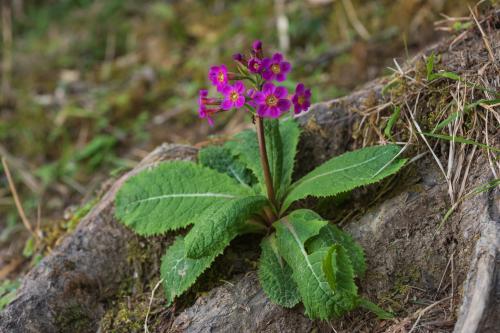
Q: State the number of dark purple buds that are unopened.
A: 2